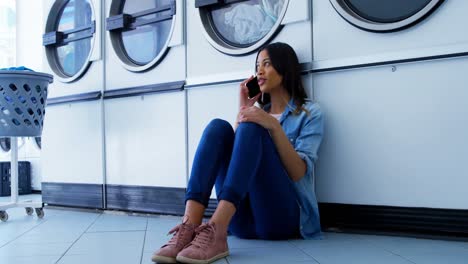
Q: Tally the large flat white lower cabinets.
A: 4